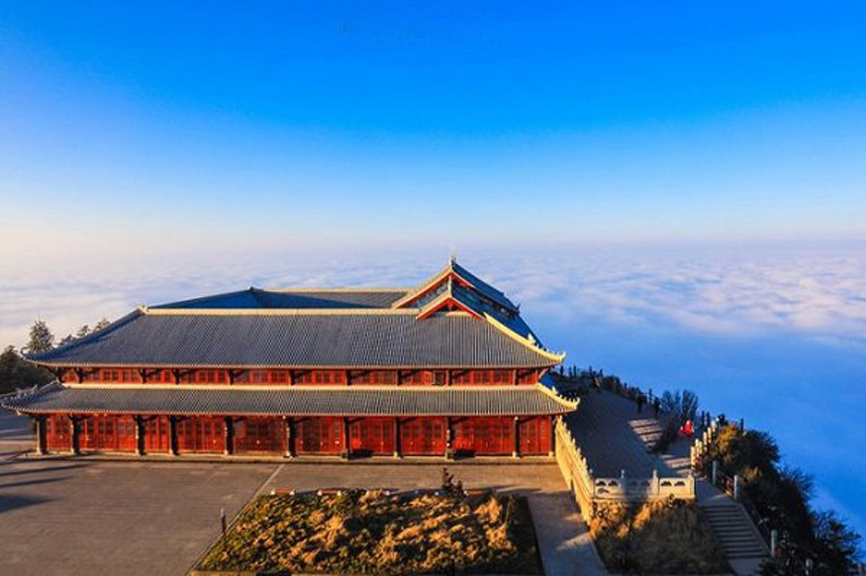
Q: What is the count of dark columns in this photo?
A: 11